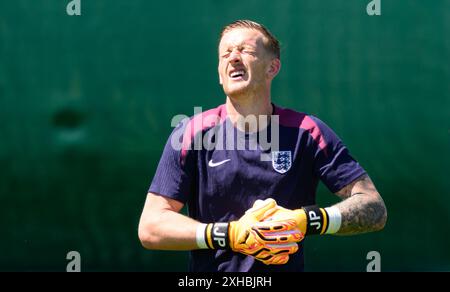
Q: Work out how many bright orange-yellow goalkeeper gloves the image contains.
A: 2